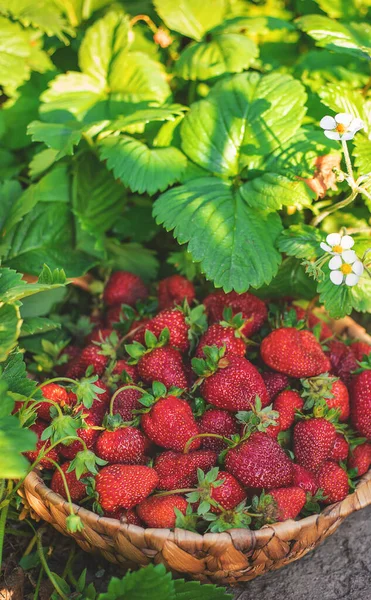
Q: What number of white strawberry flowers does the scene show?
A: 3